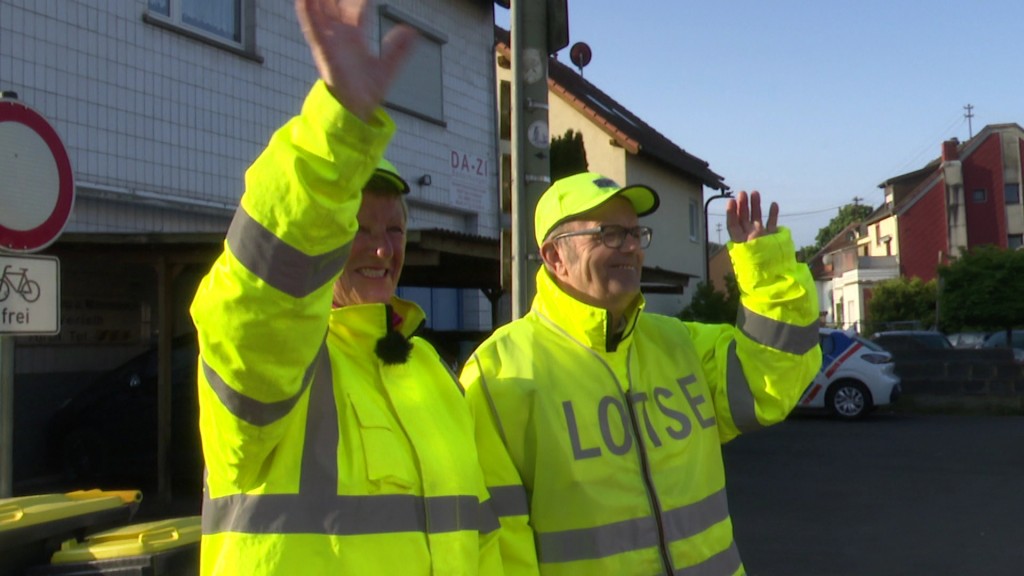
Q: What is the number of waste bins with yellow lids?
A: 2